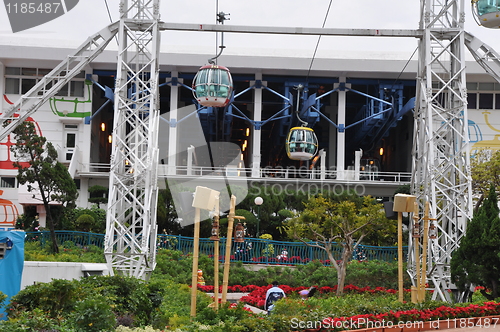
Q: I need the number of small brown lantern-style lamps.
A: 4